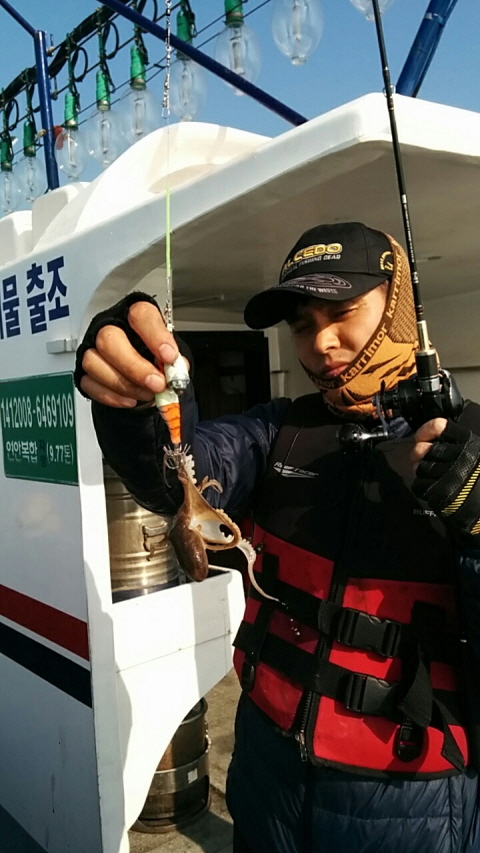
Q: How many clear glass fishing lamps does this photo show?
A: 9